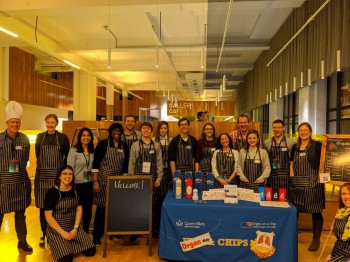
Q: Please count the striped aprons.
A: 15